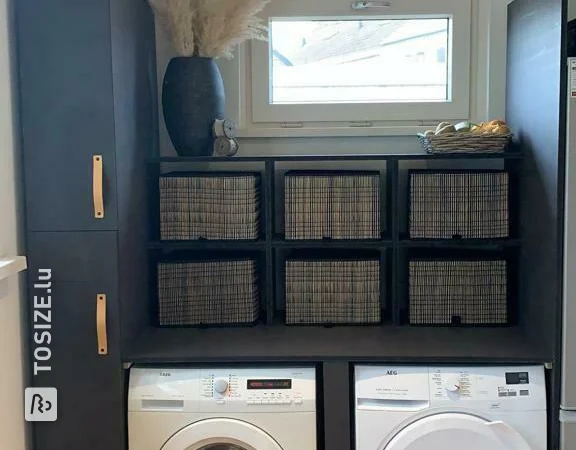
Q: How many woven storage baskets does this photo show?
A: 6